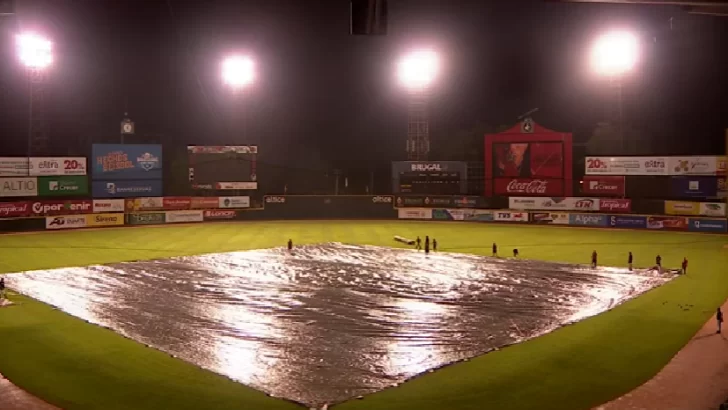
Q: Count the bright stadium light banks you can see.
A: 4